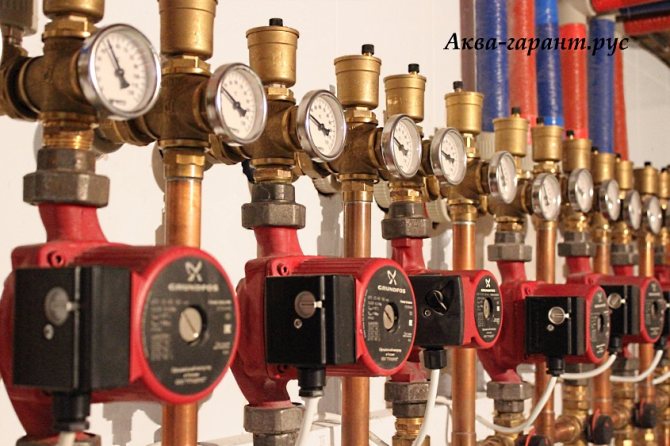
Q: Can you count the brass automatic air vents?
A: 13